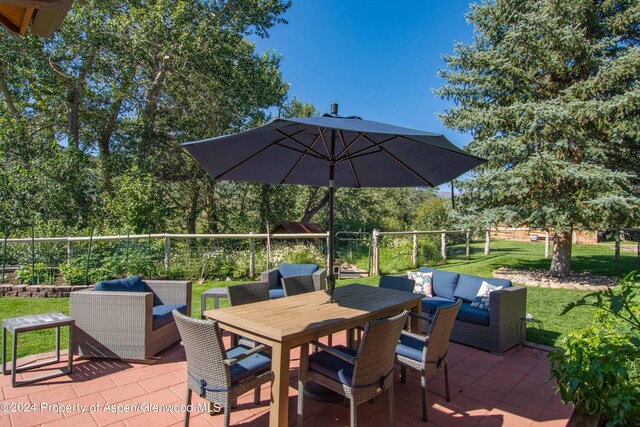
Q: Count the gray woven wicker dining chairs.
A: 6